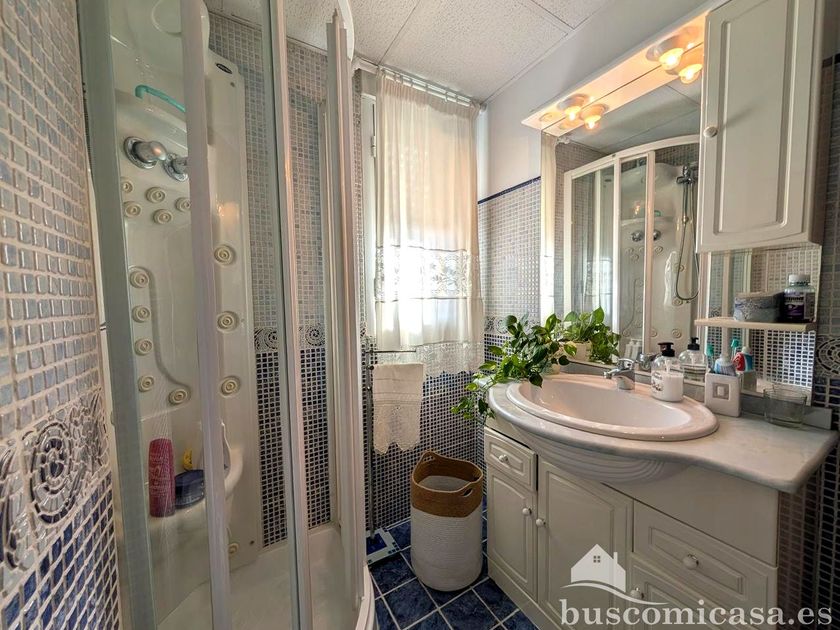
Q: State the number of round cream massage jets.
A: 13